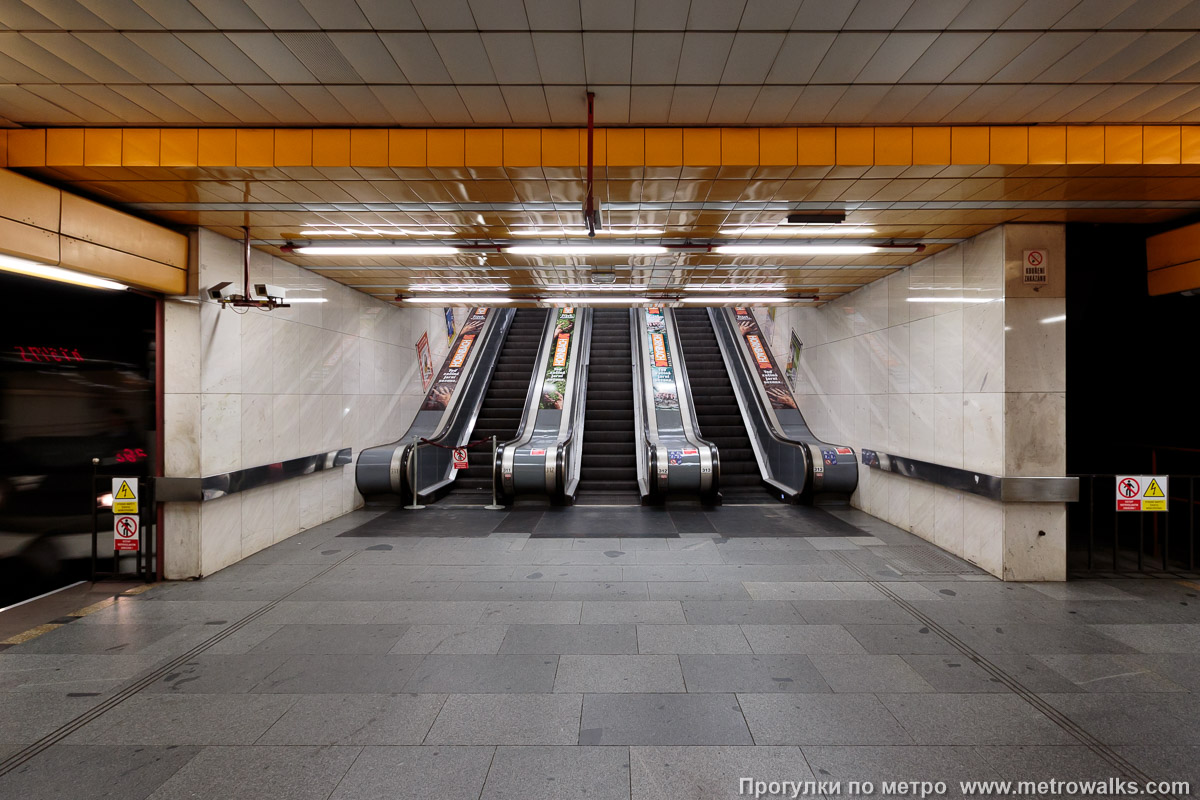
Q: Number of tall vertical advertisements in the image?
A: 4